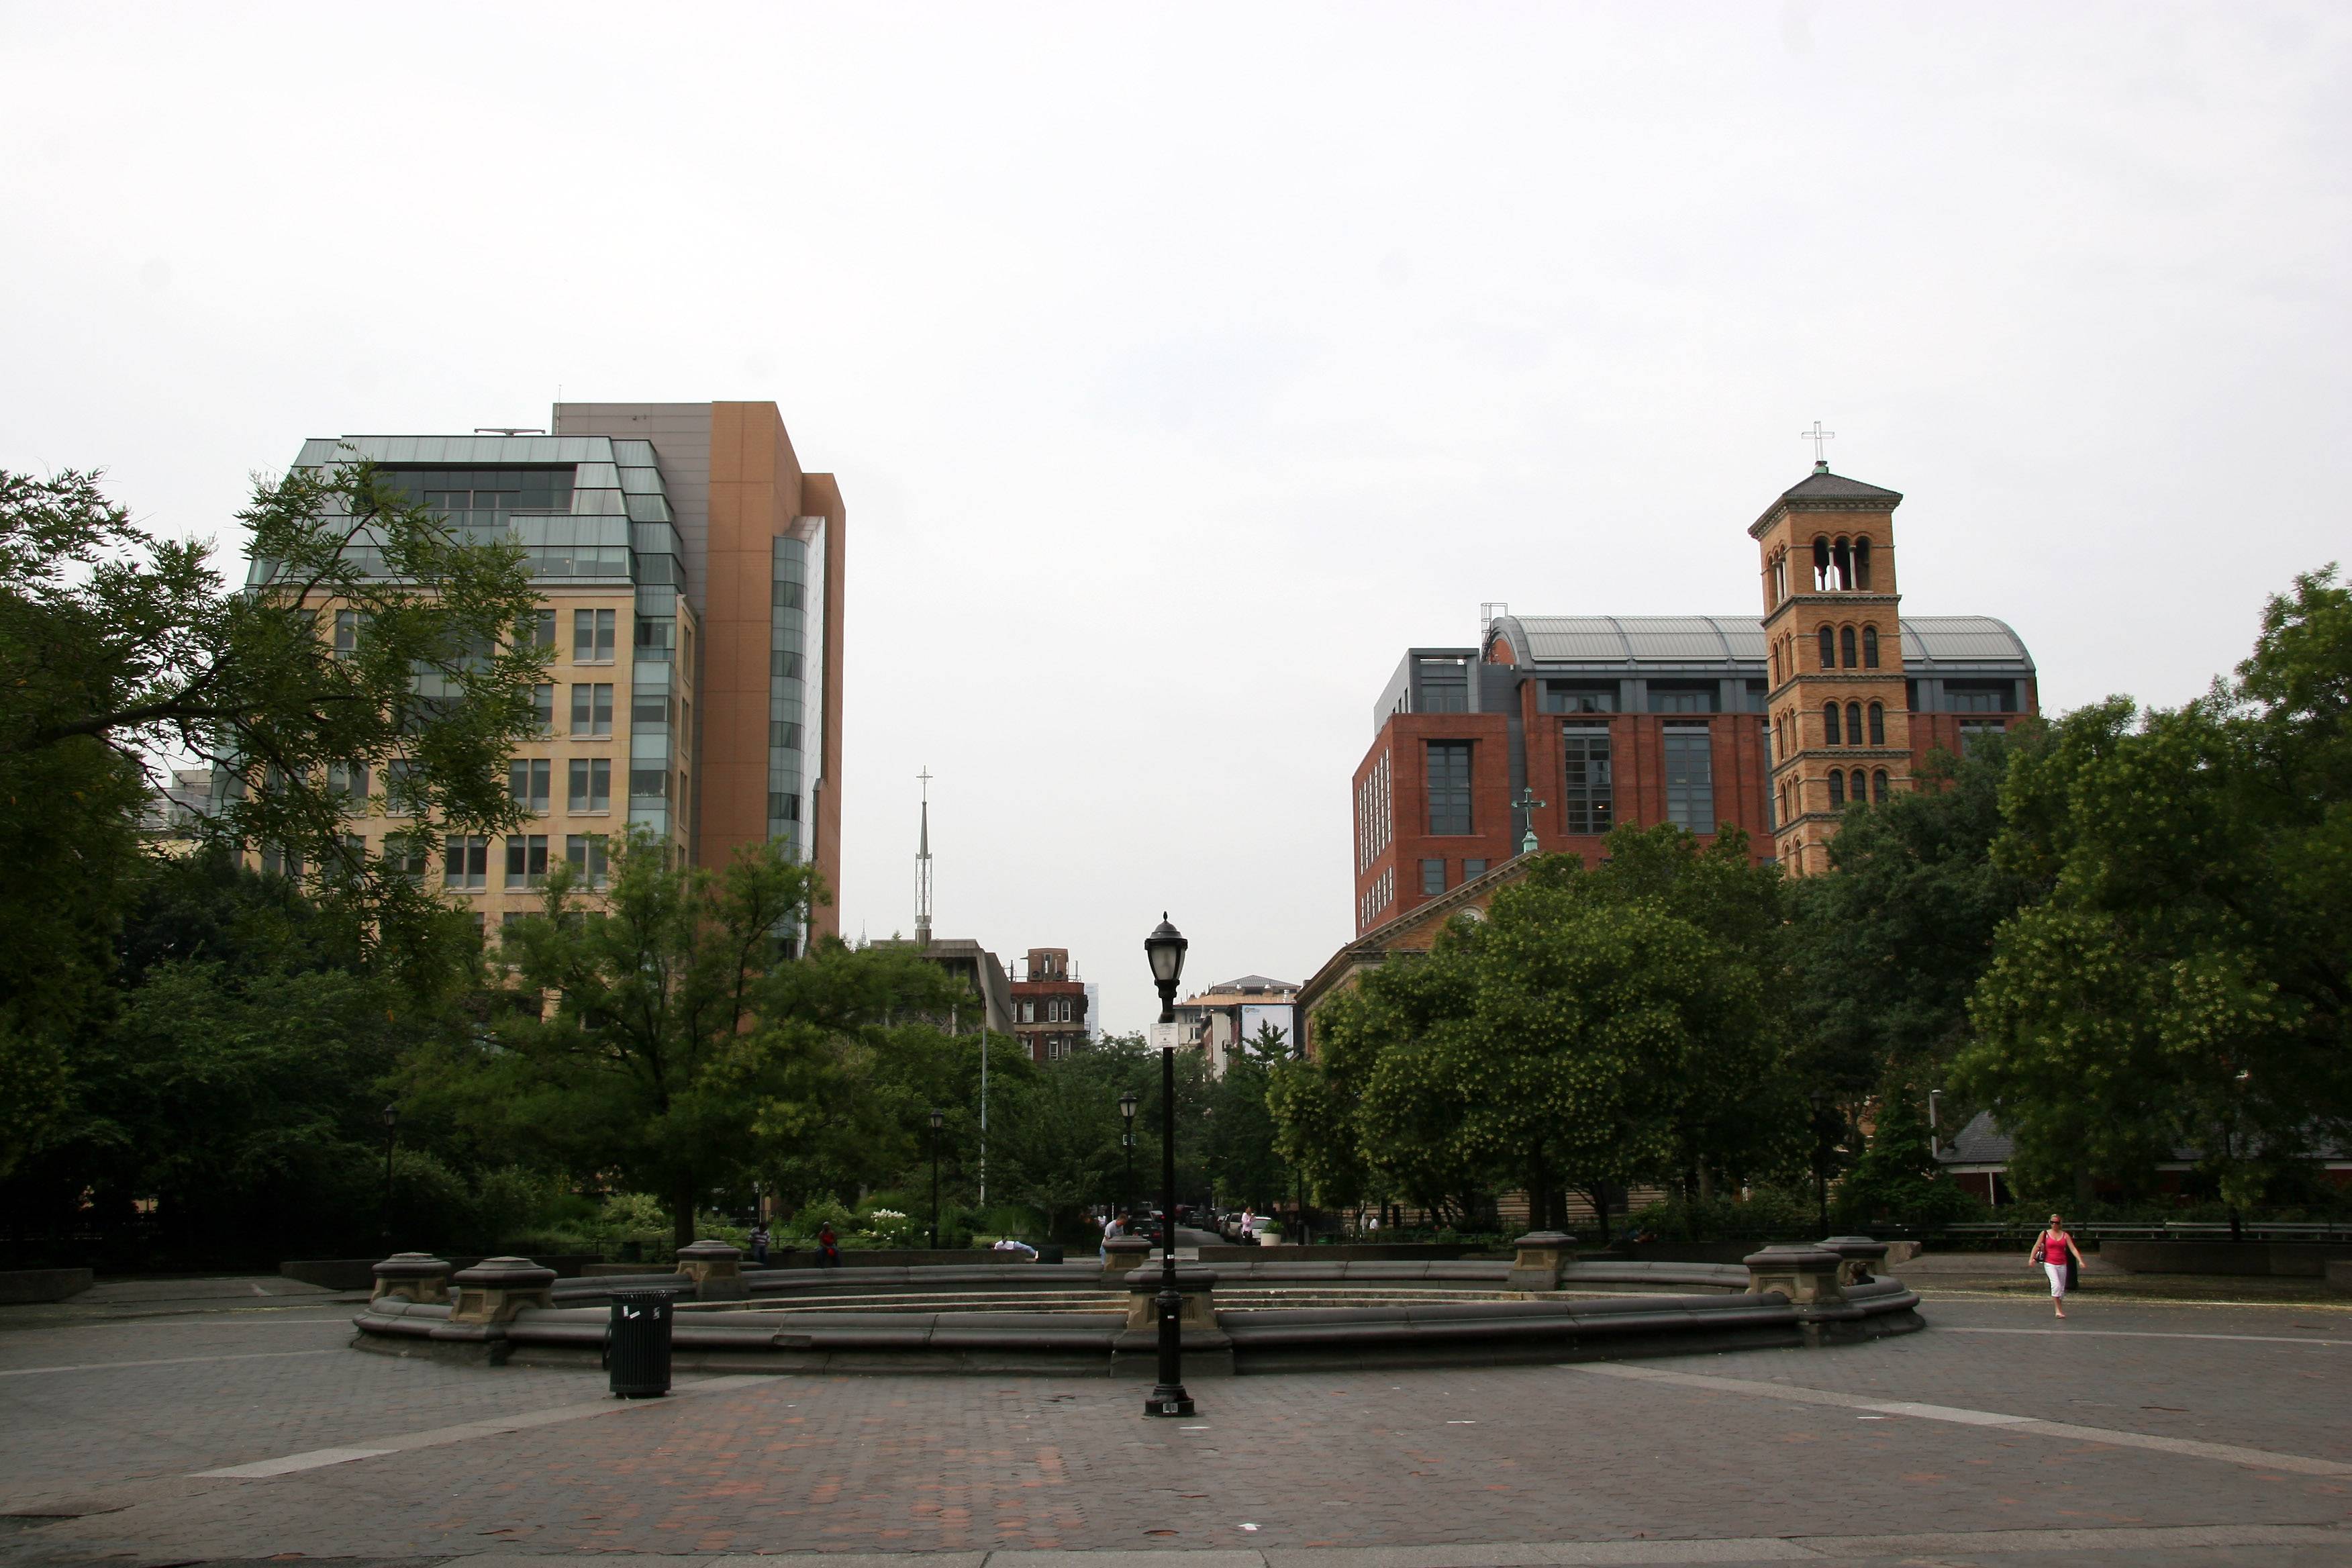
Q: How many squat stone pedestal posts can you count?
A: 8